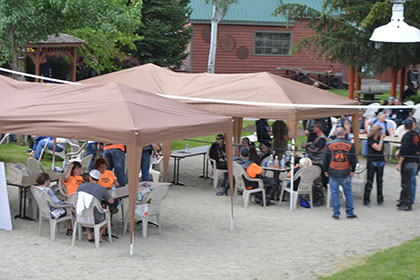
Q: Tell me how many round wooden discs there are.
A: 3